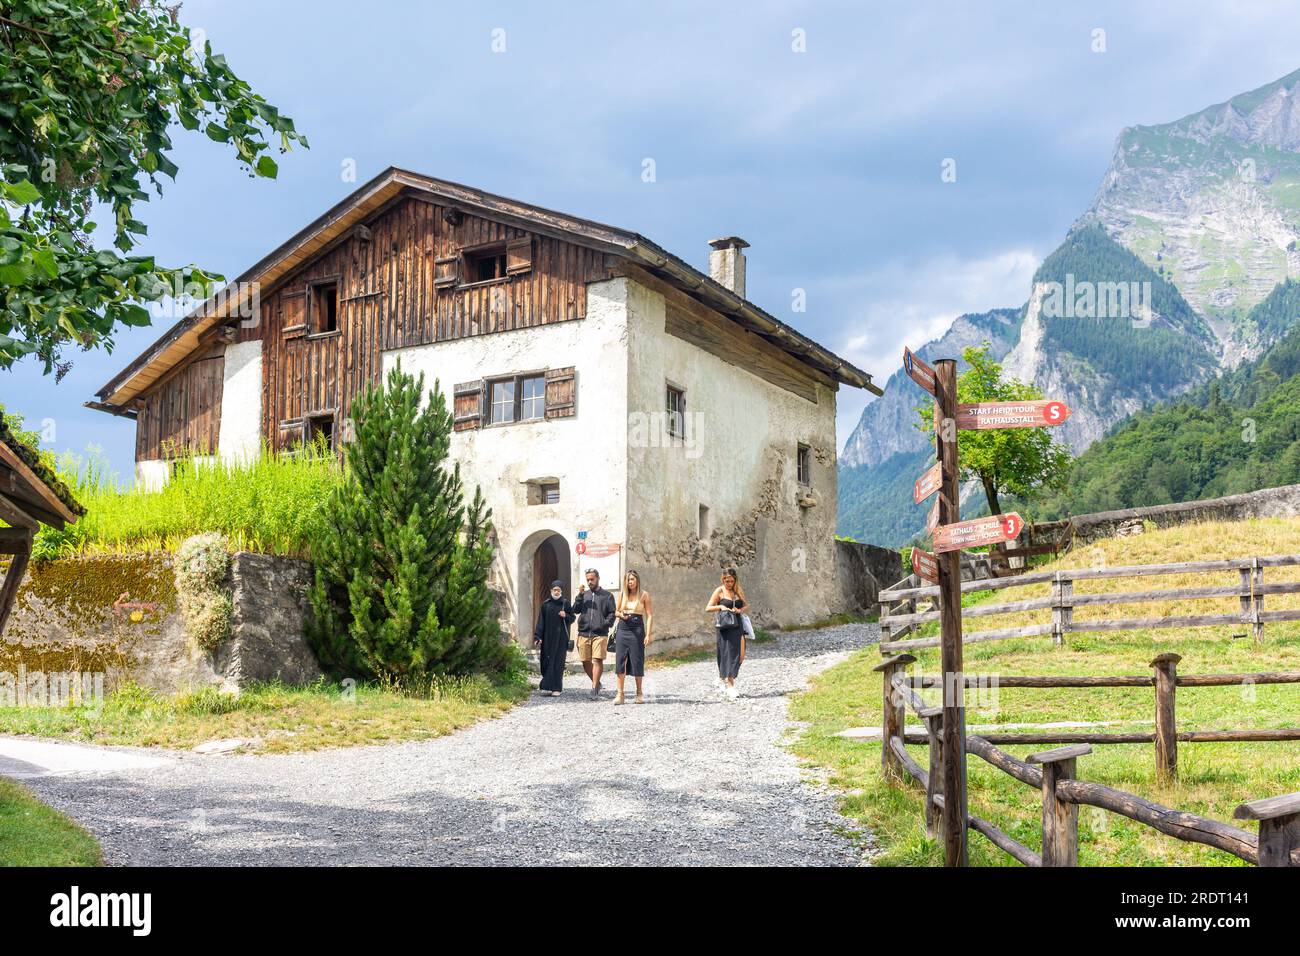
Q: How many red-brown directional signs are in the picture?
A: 6